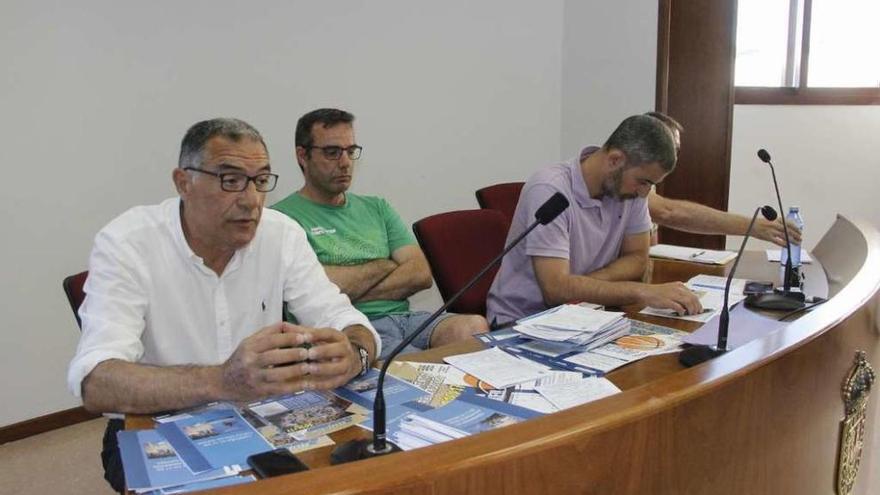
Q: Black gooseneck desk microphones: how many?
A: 3